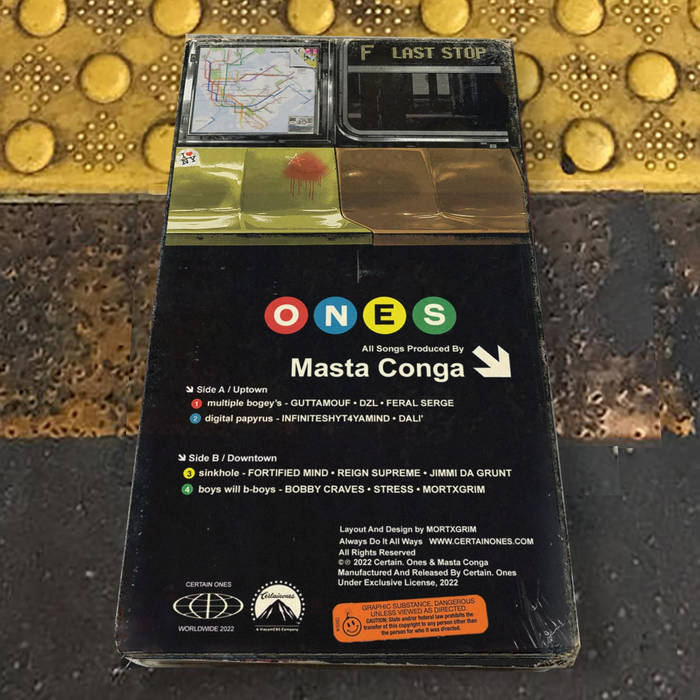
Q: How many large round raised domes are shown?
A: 12